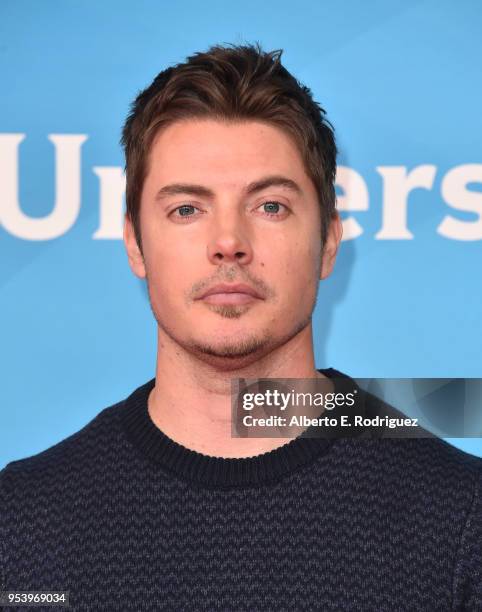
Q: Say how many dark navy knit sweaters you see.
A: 1